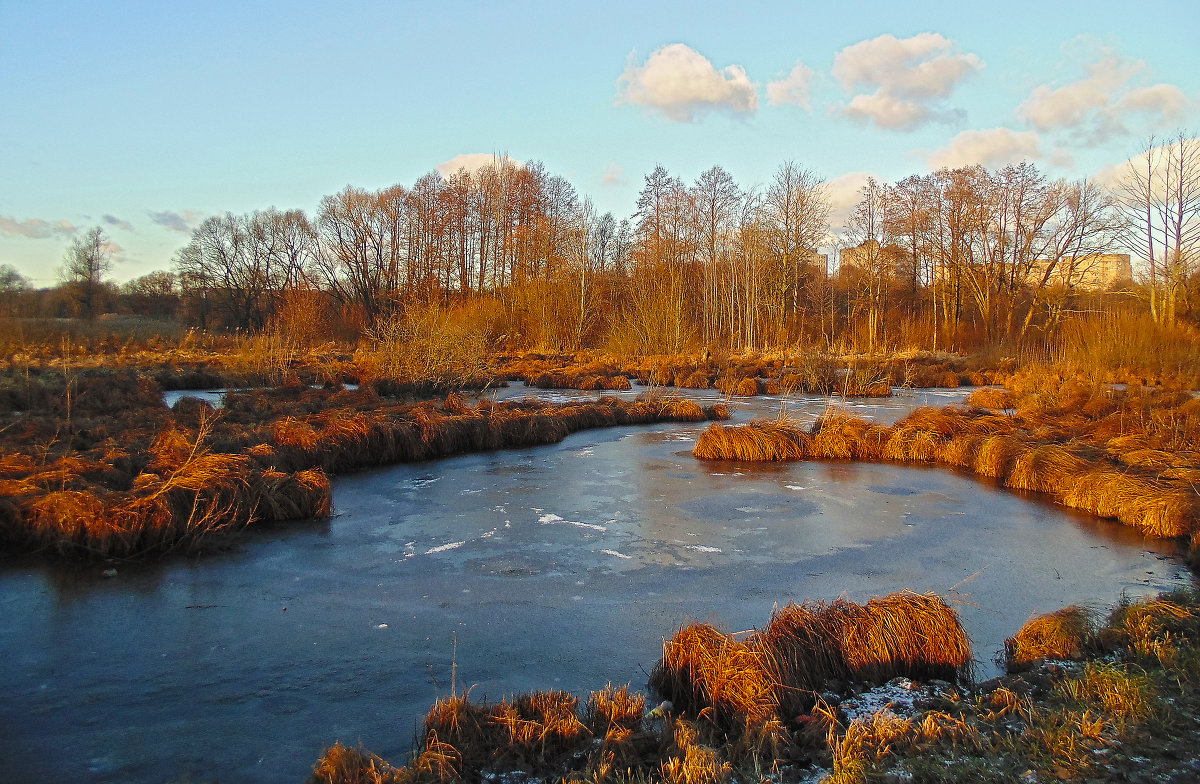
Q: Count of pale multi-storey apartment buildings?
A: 3